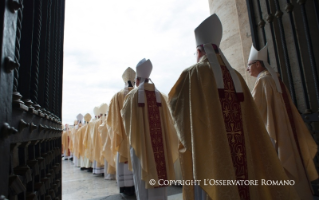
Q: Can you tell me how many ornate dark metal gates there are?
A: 2